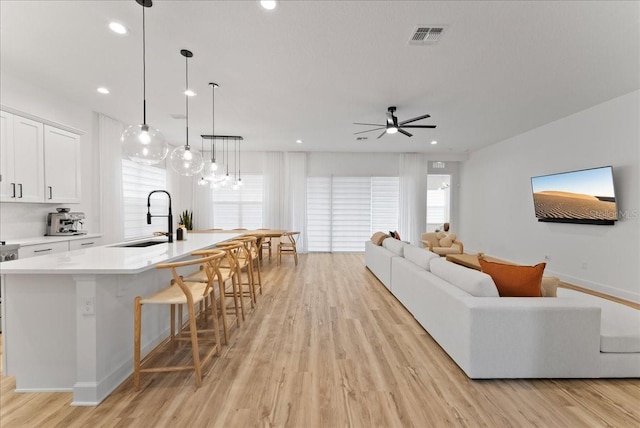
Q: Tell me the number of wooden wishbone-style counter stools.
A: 4